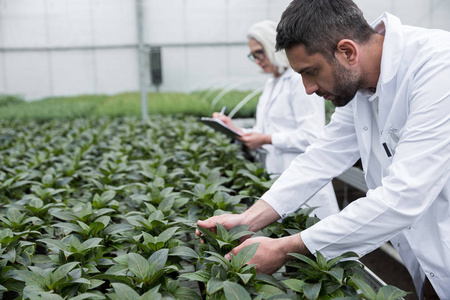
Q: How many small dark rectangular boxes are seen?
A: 1